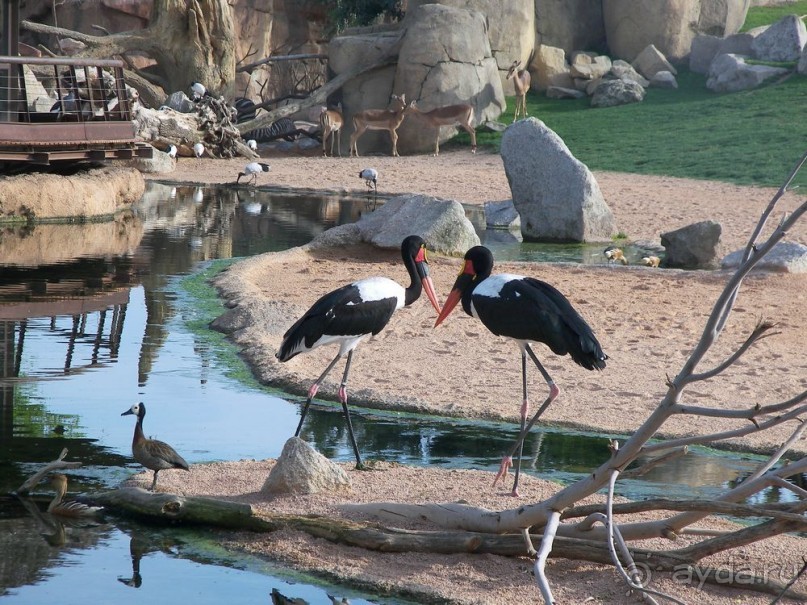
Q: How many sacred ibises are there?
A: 6